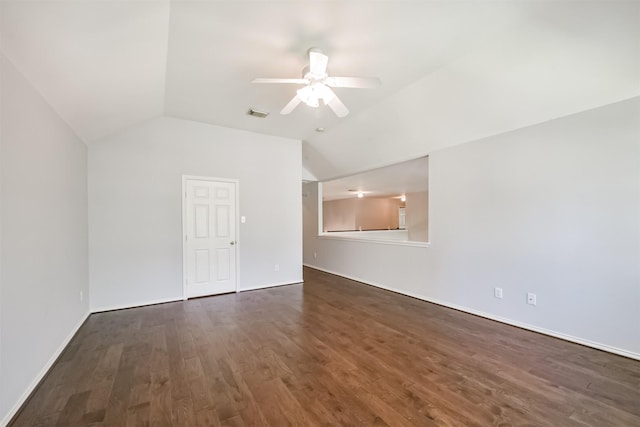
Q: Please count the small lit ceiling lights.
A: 2